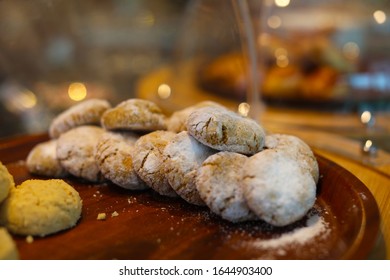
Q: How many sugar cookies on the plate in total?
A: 12